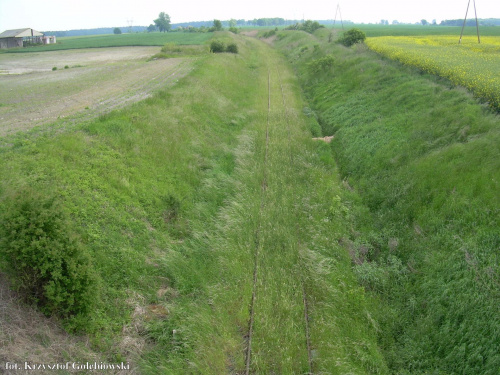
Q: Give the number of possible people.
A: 0